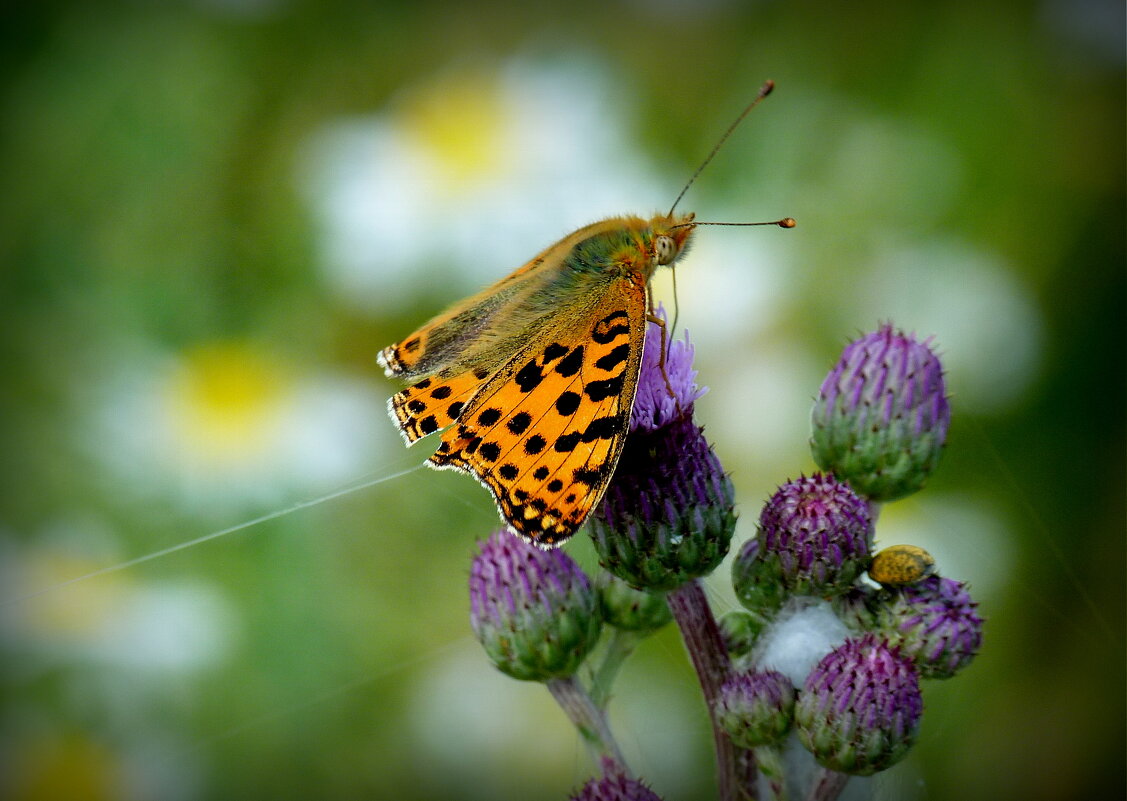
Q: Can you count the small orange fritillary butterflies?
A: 1